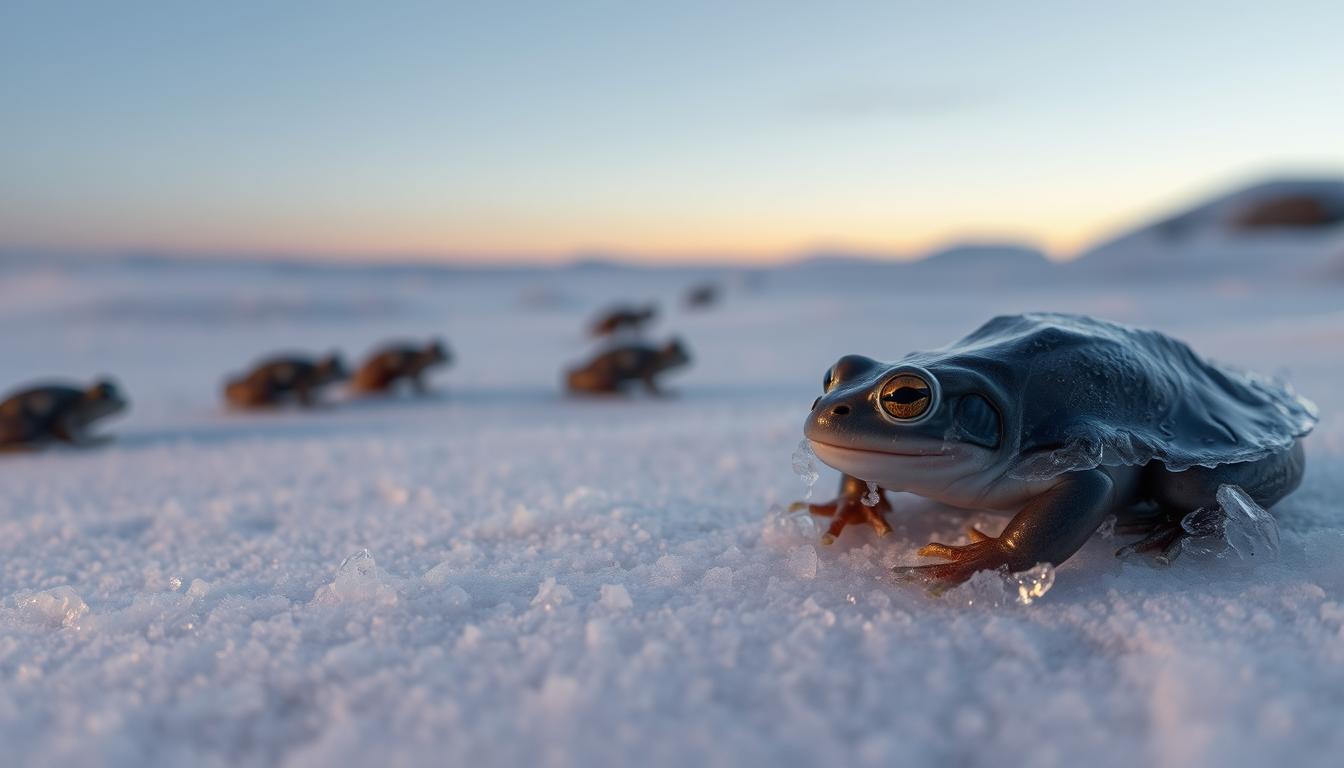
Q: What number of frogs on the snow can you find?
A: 7